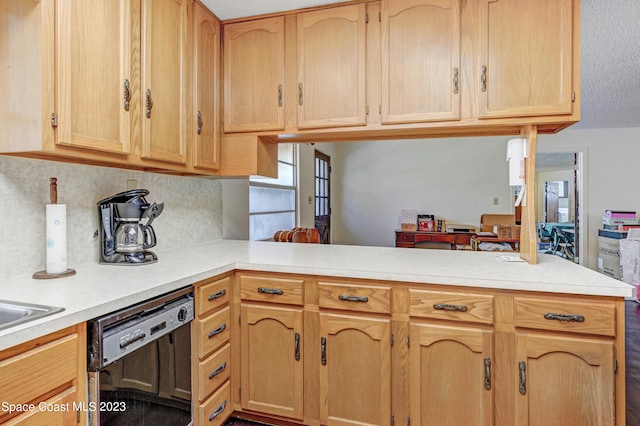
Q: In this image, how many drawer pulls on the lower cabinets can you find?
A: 8